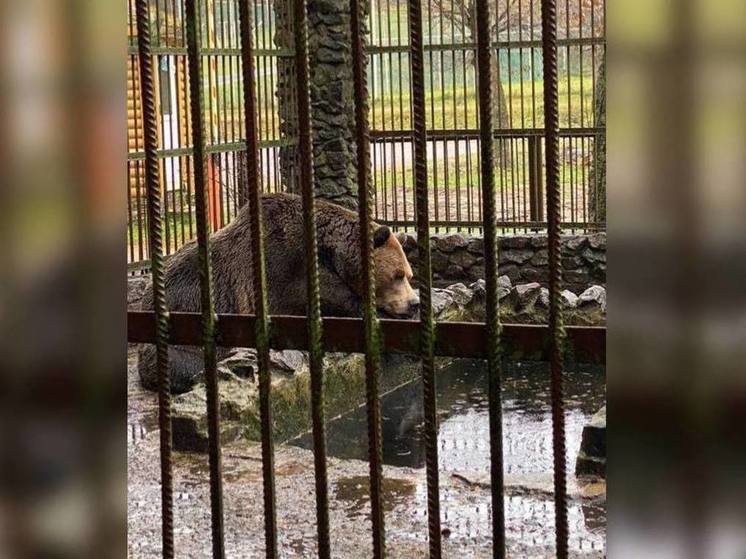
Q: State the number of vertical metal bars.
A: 8